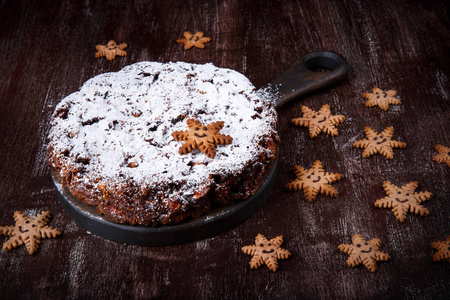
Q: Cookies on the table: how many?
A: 12